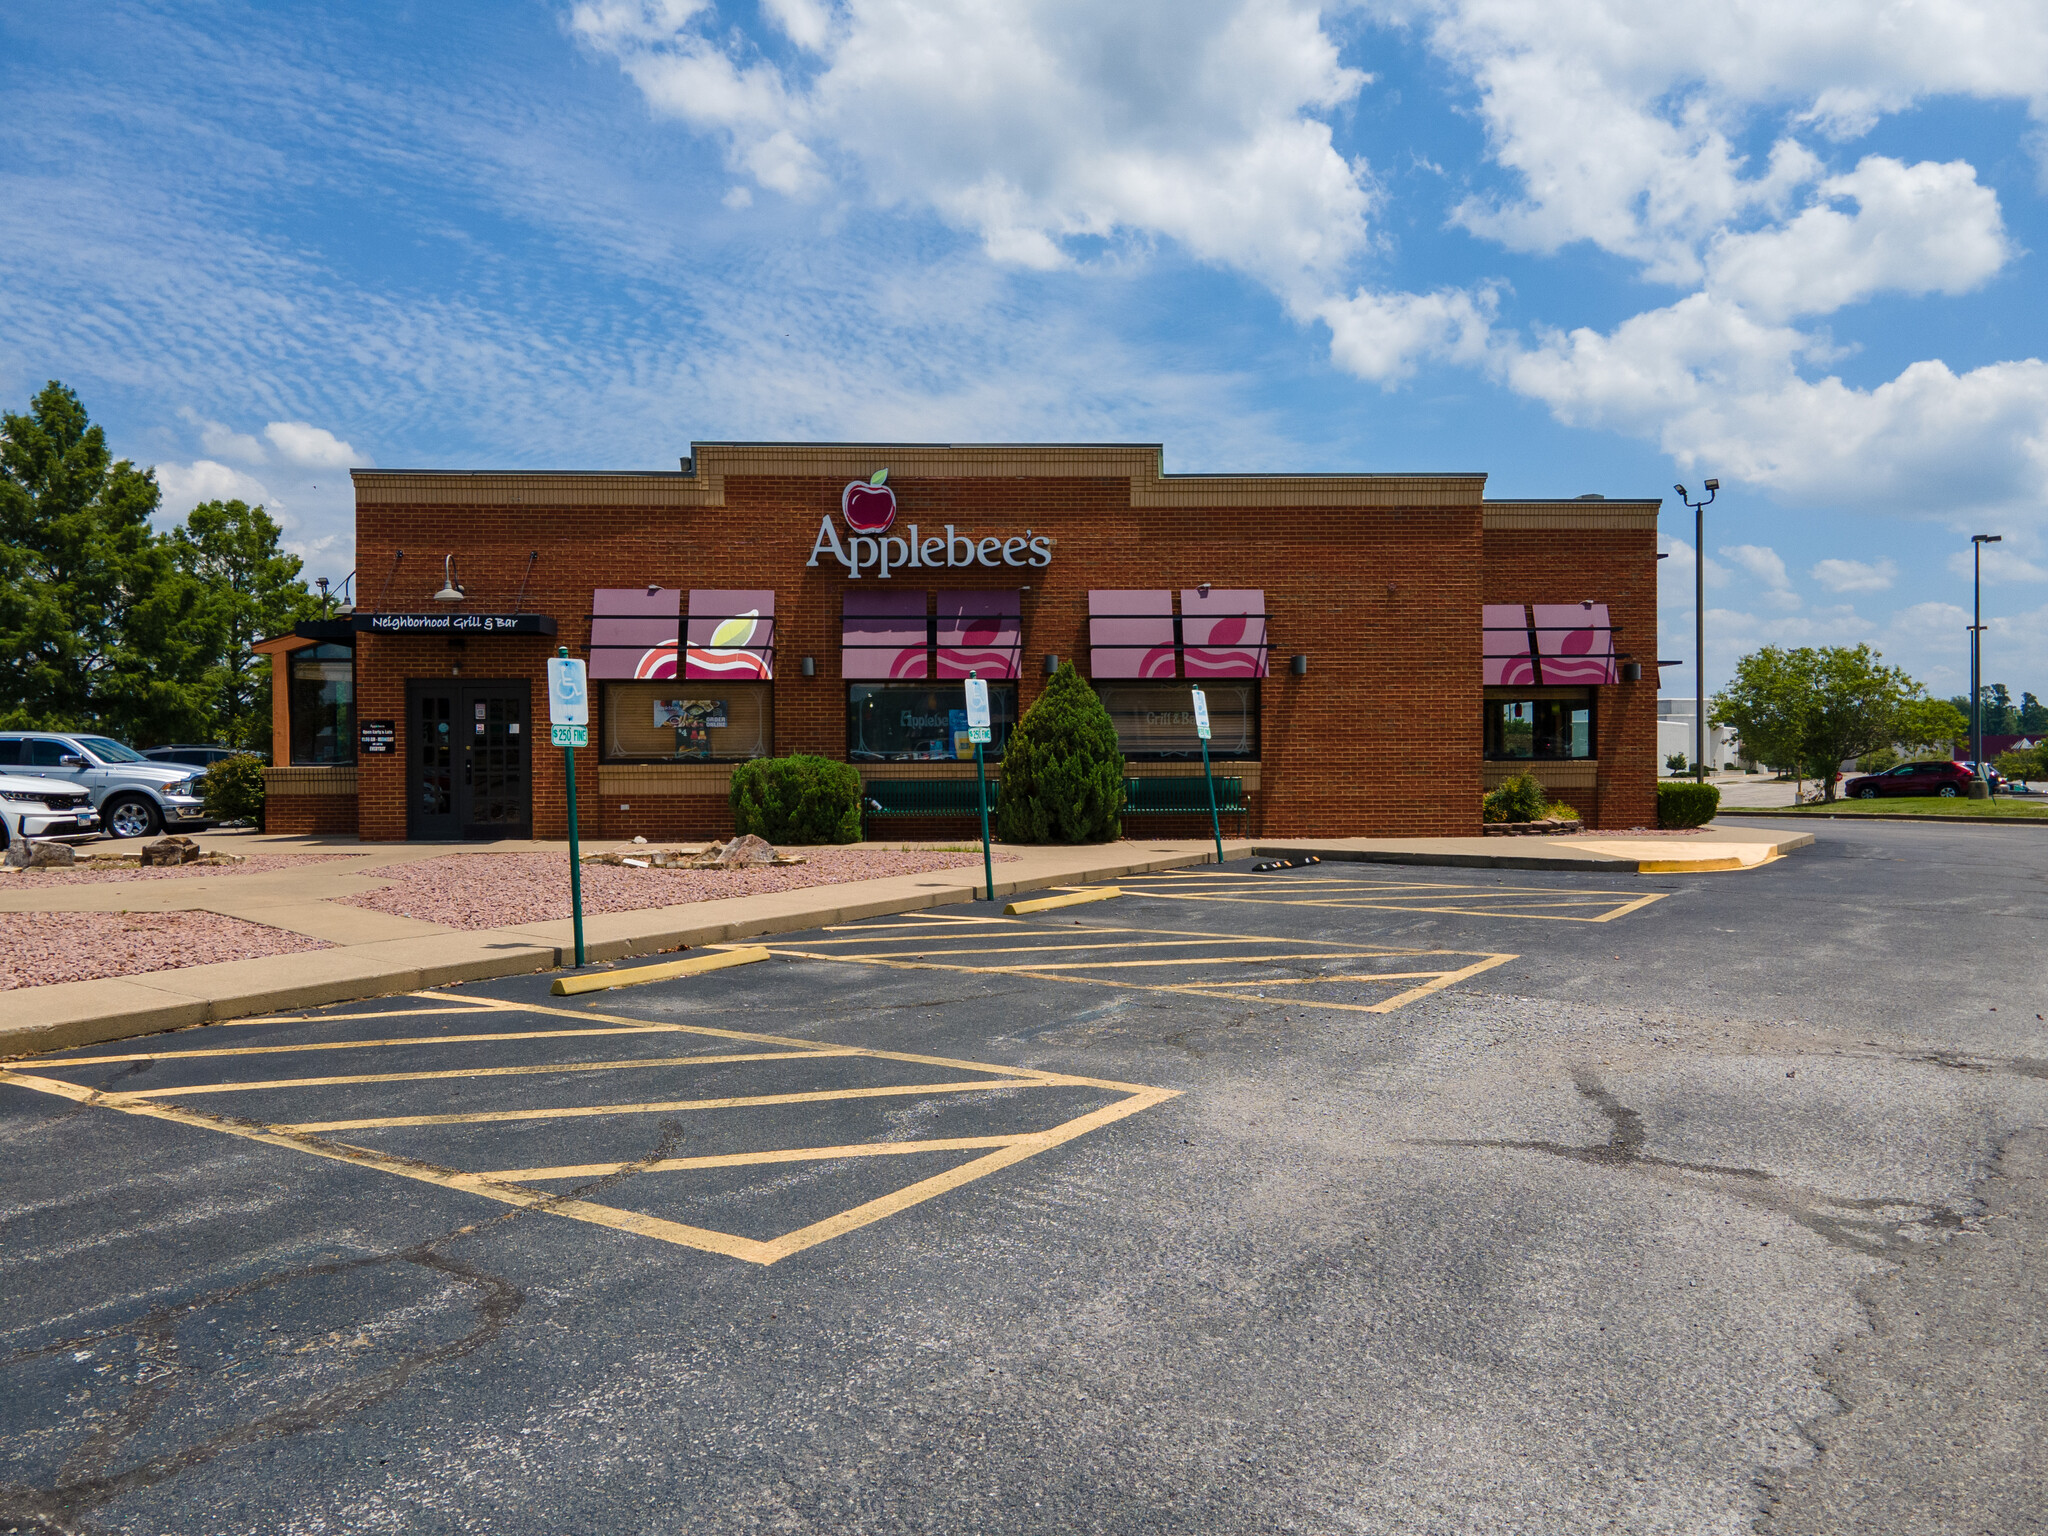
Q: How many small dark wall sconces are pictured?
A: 4